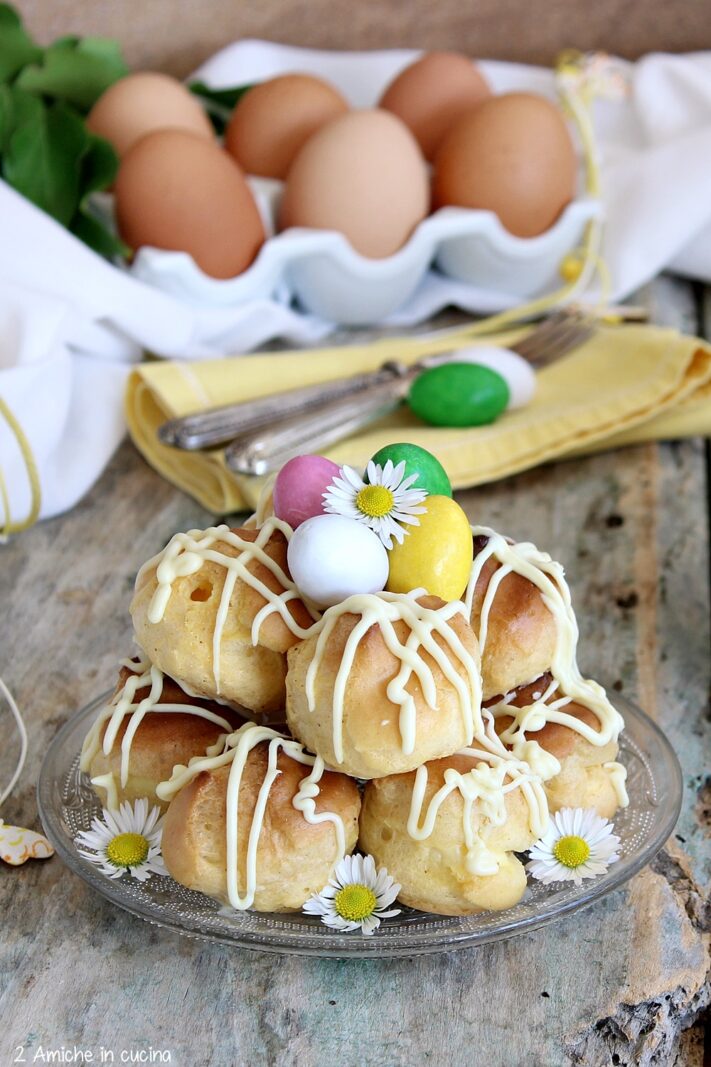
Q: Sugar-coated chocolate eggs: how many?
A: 6